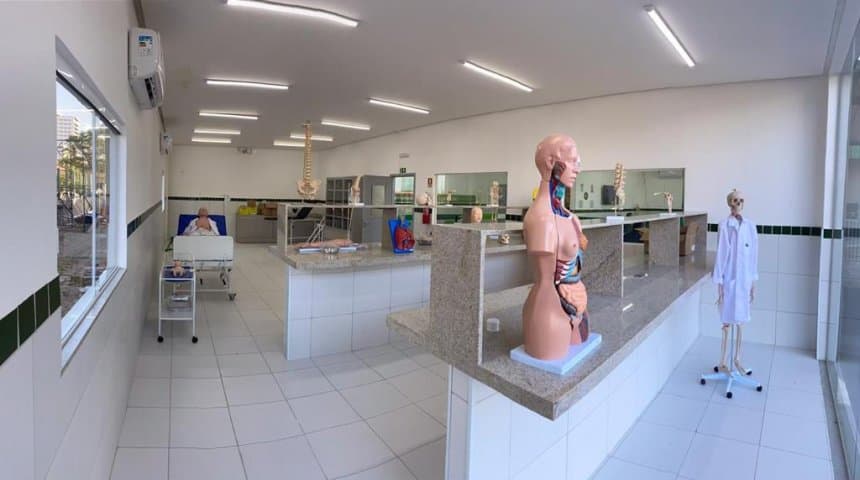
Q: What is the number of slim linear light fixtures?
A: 11